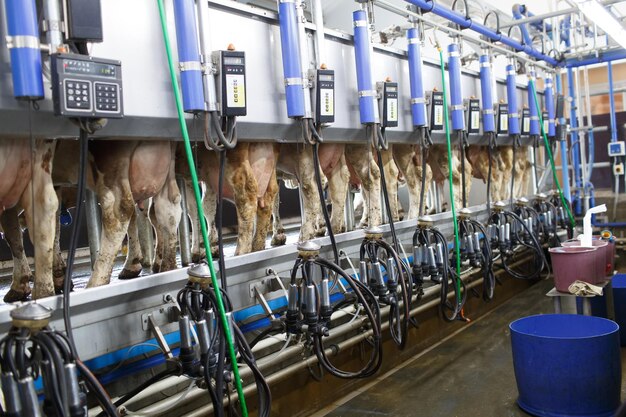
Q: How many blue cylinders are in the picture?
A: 10